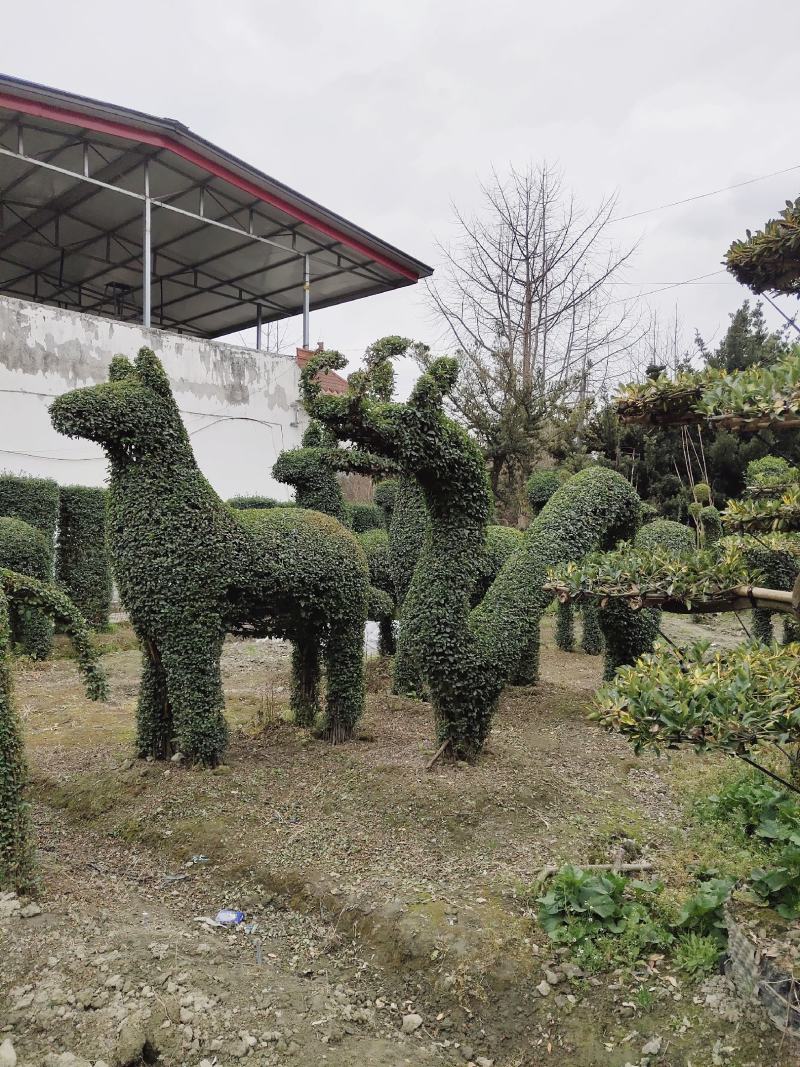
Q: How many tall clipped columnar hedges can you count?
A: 2